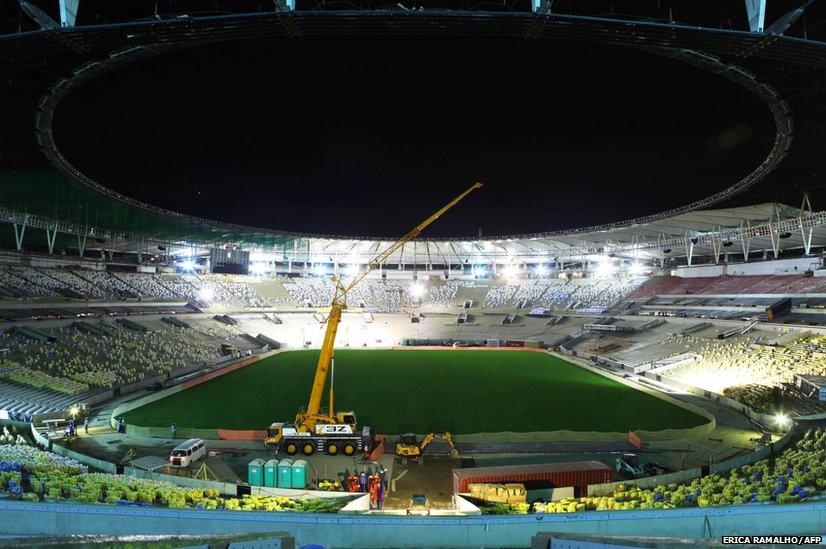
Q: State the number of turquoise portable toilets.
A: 4